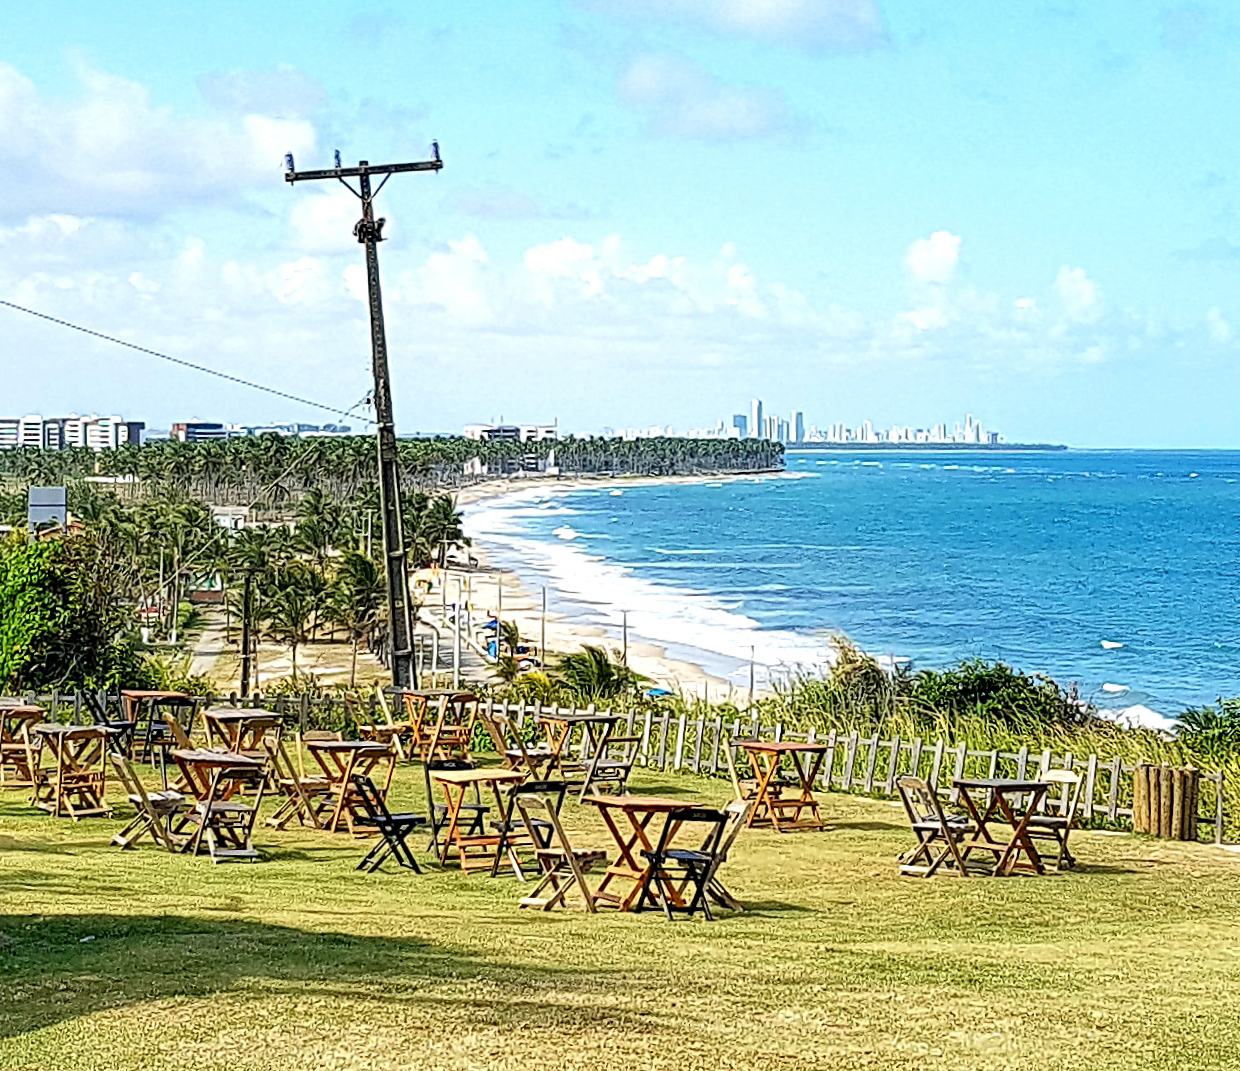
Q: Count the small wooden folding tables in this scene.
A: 12